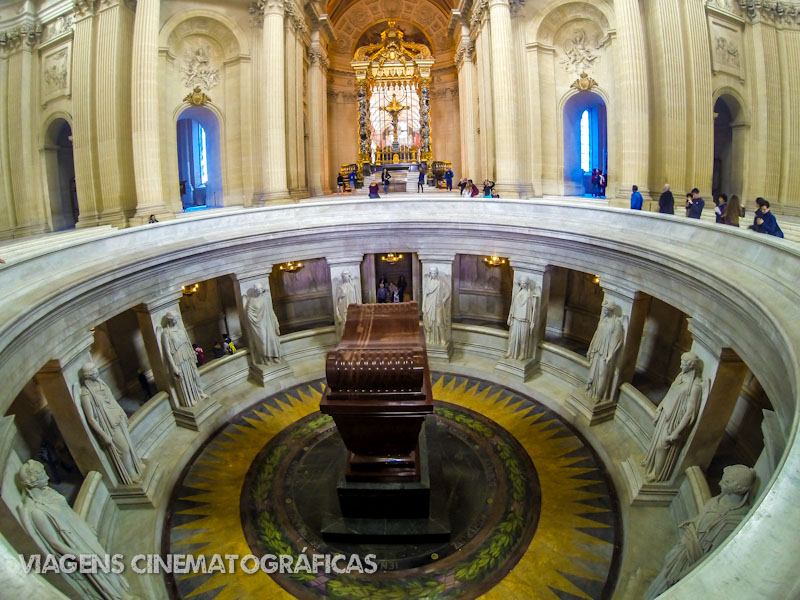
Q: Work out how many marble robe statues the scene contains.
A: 10